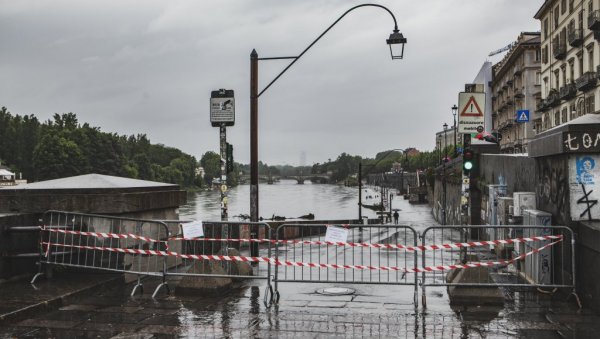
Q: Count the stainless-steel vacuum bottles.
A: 0